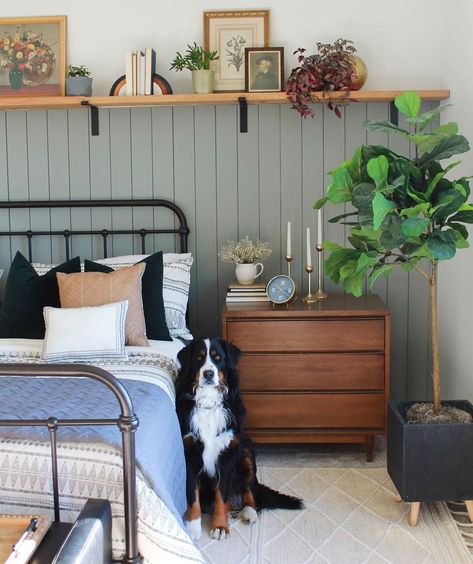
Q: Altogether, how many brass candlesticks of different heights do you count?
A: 3